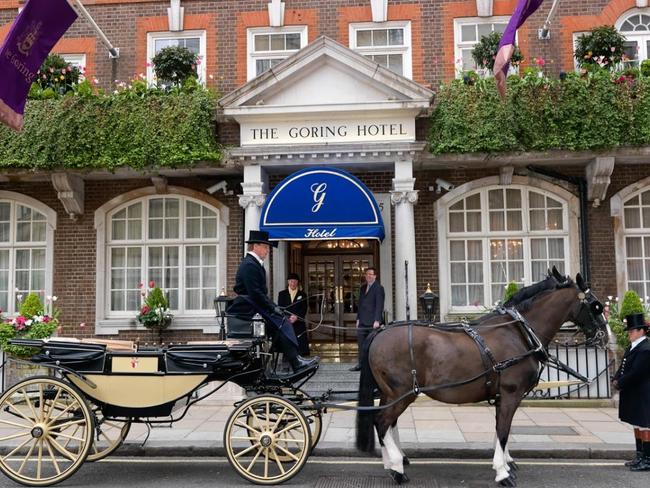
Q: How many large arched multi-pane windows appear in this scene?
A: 4